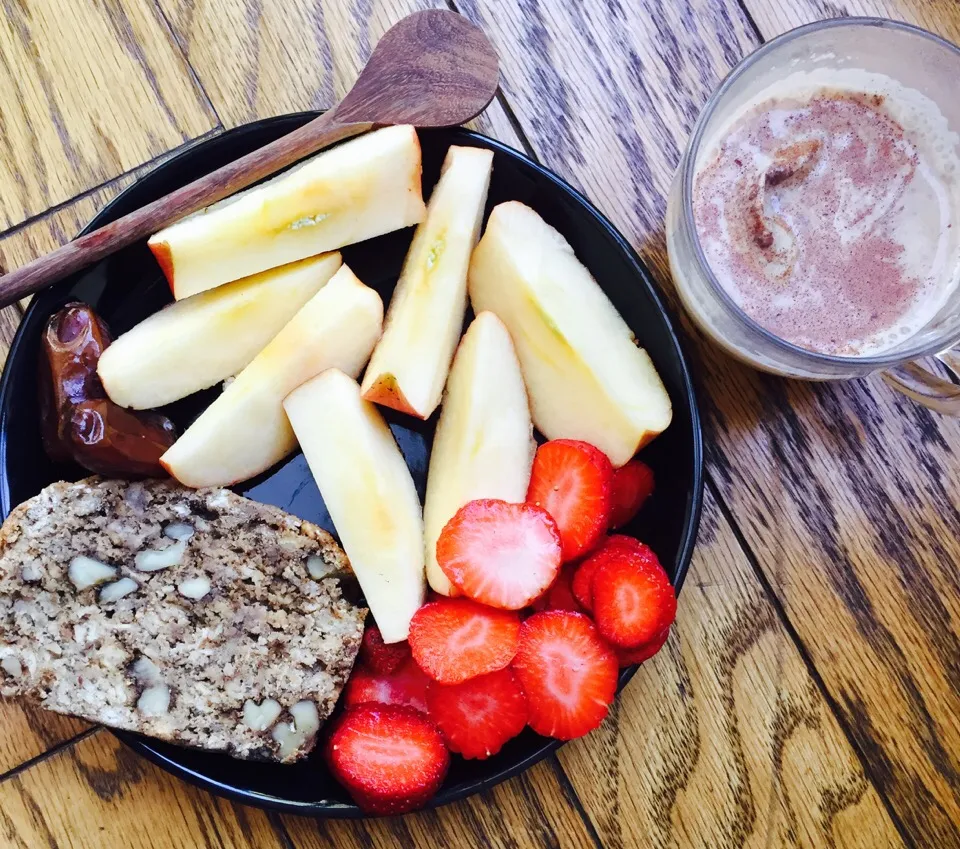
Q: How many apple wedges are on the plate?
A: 7